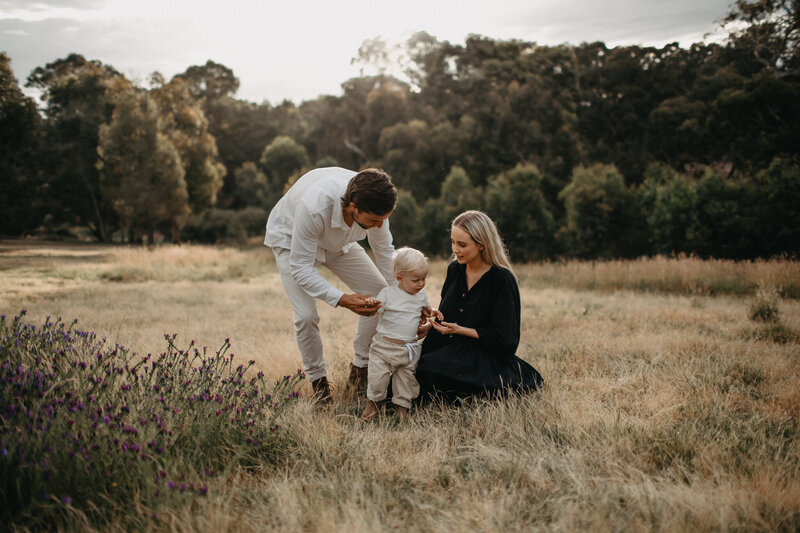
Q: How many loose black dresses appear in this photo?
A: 1